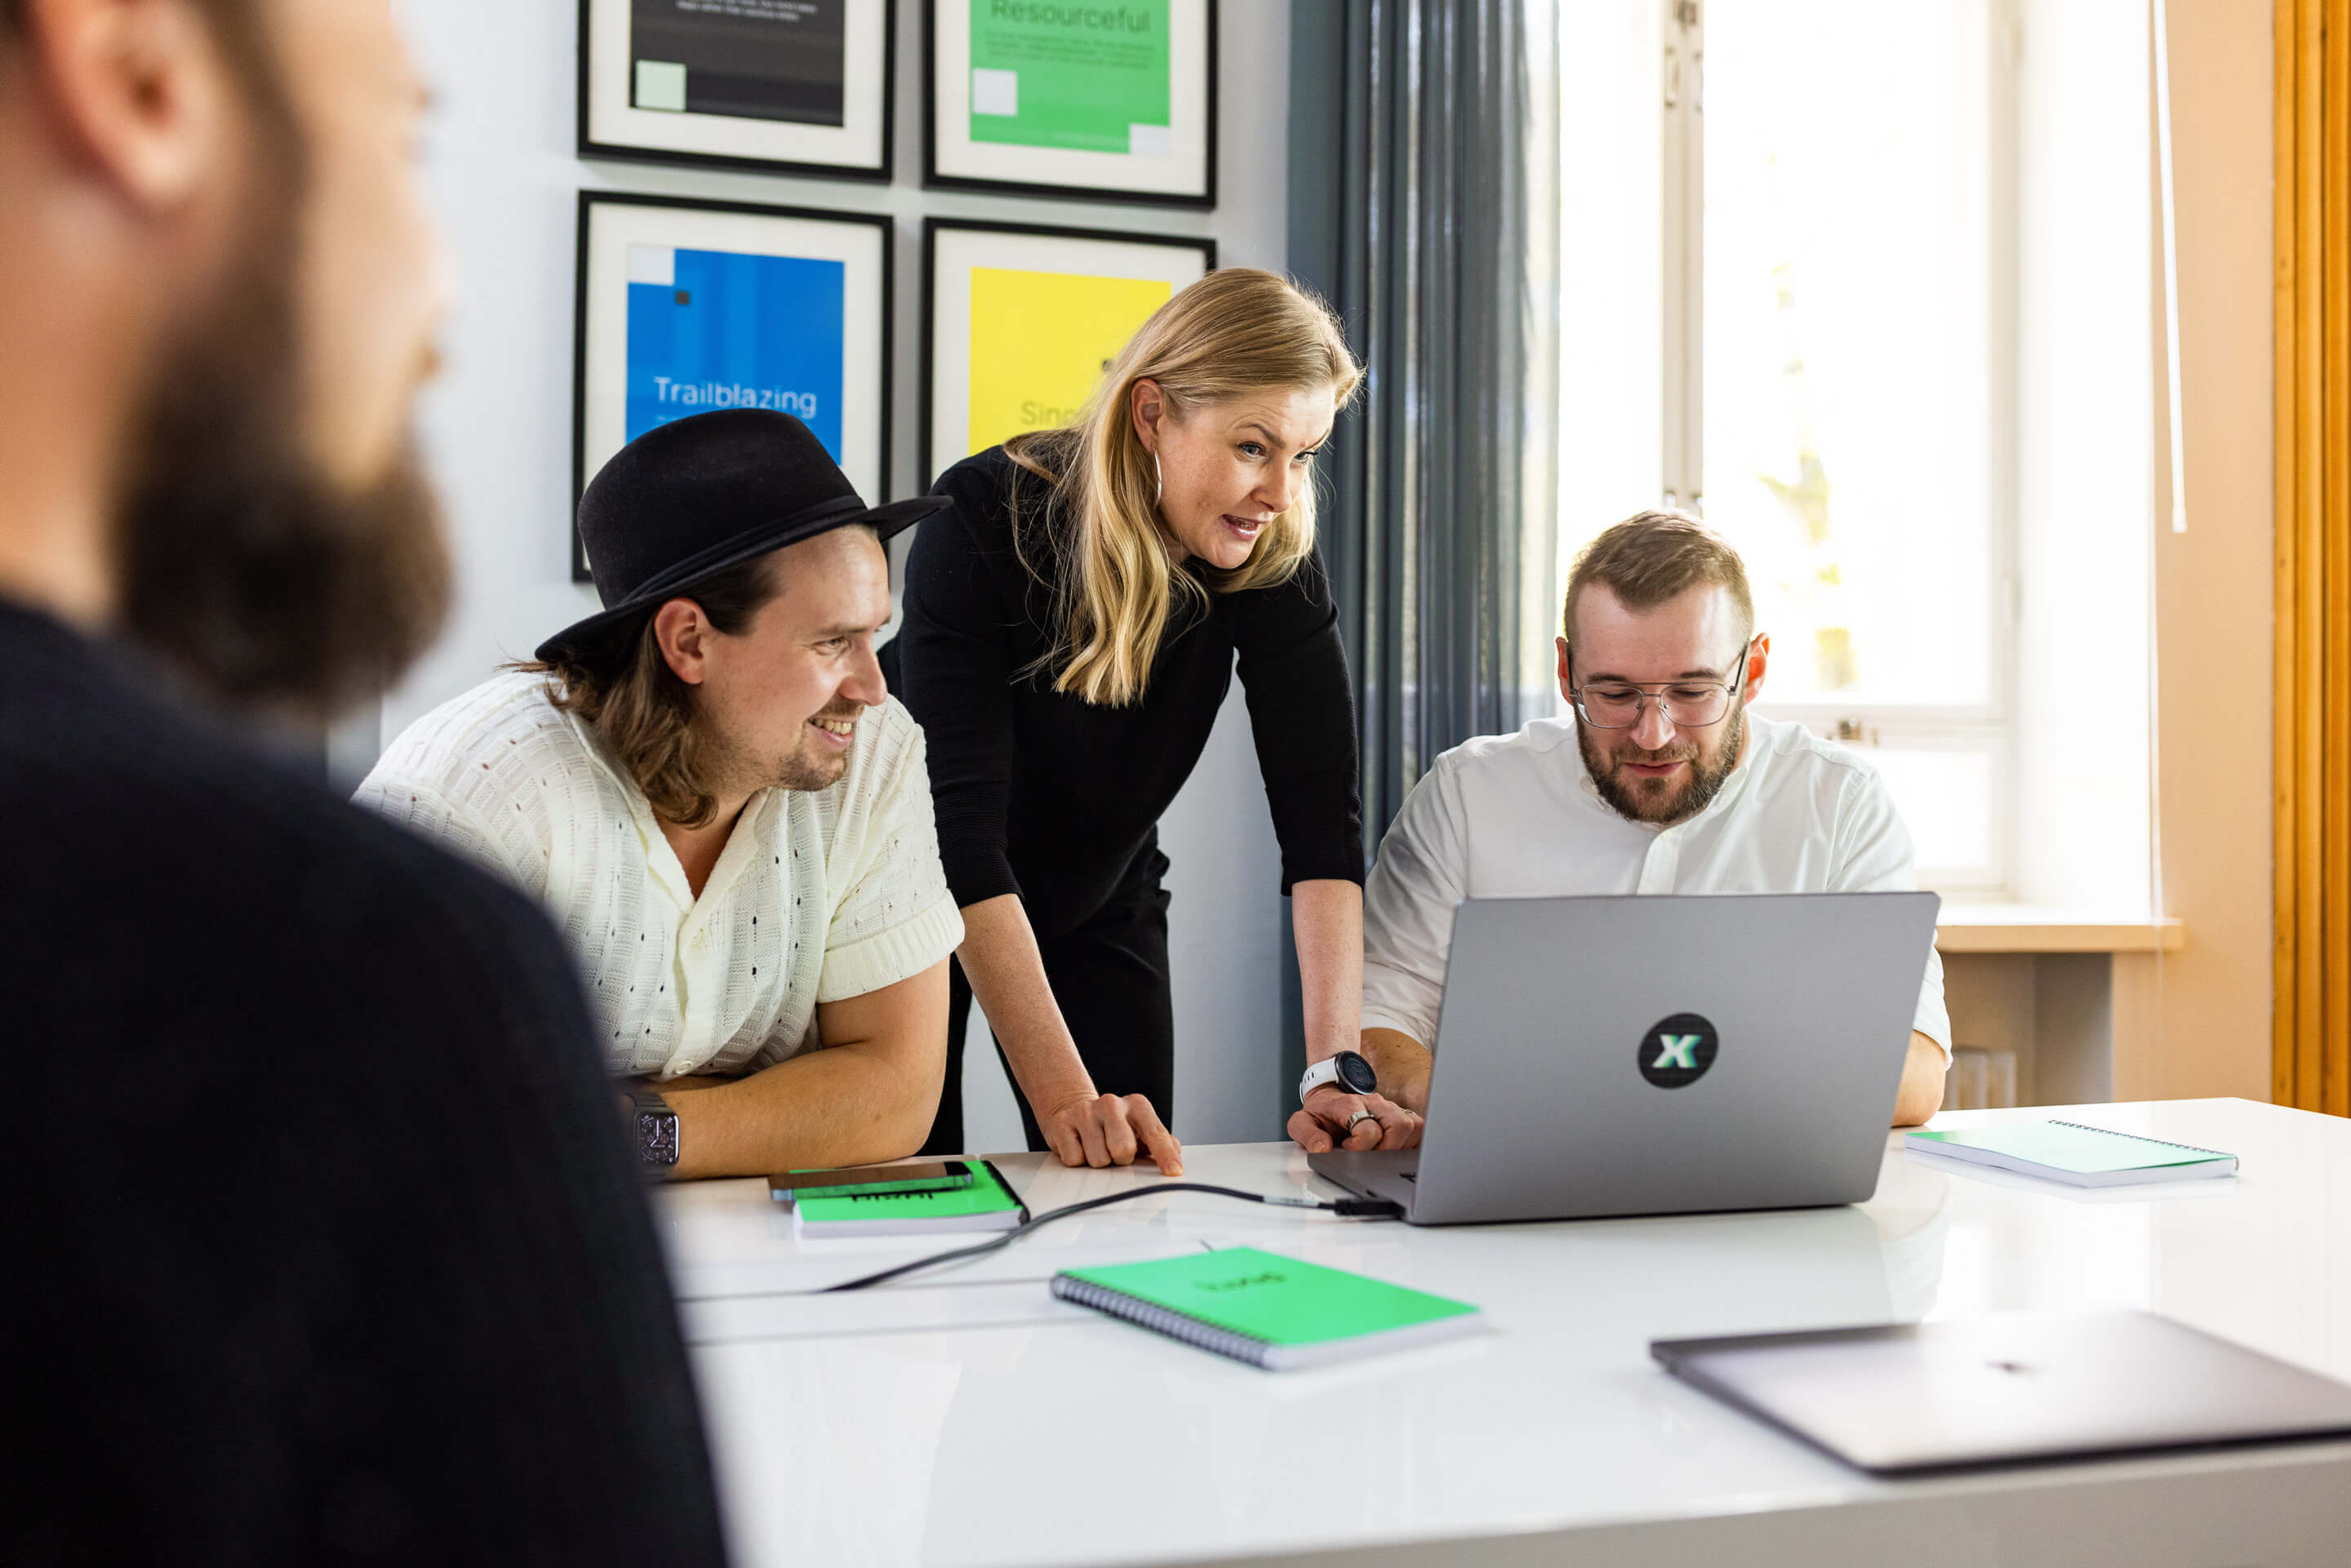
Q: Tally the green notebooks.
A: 3